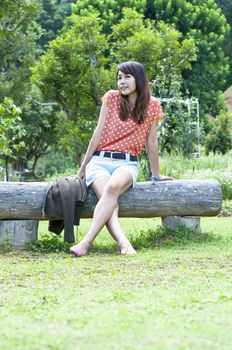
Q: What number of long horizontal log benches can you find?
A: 1